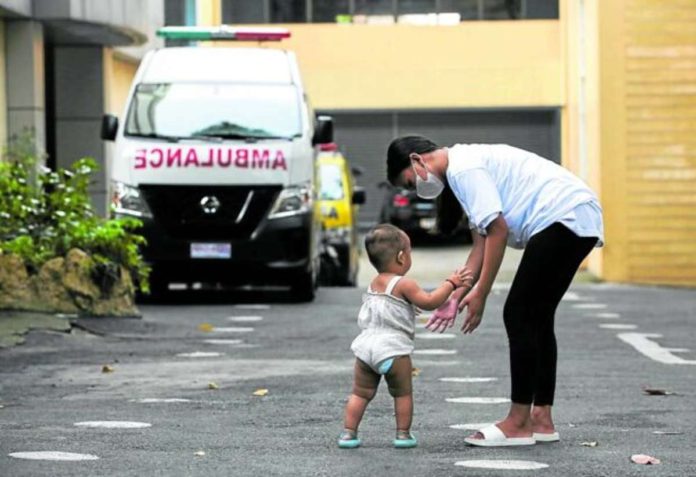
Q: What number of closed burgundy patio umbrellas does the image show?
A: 0